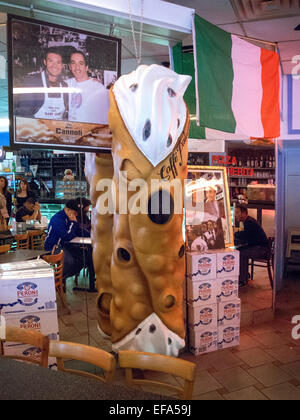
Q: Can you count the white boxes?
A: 11